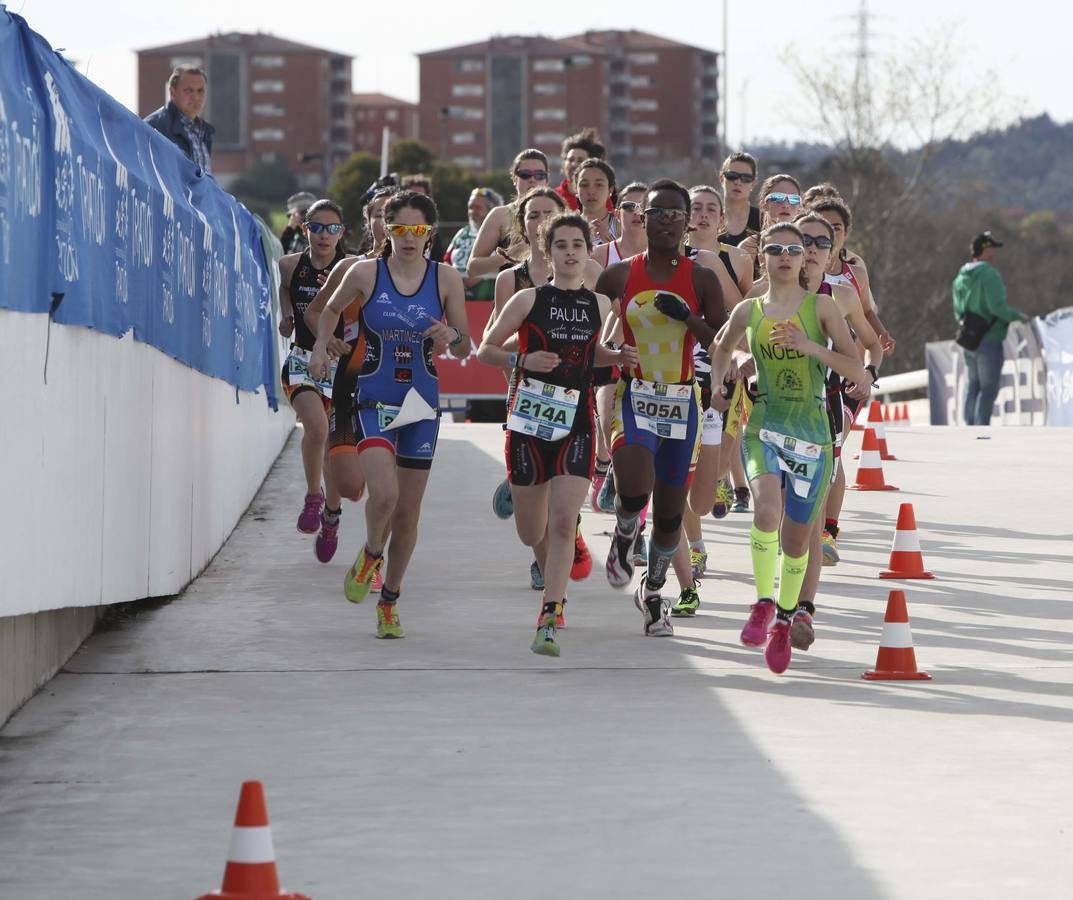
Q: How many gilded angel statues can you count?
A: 0